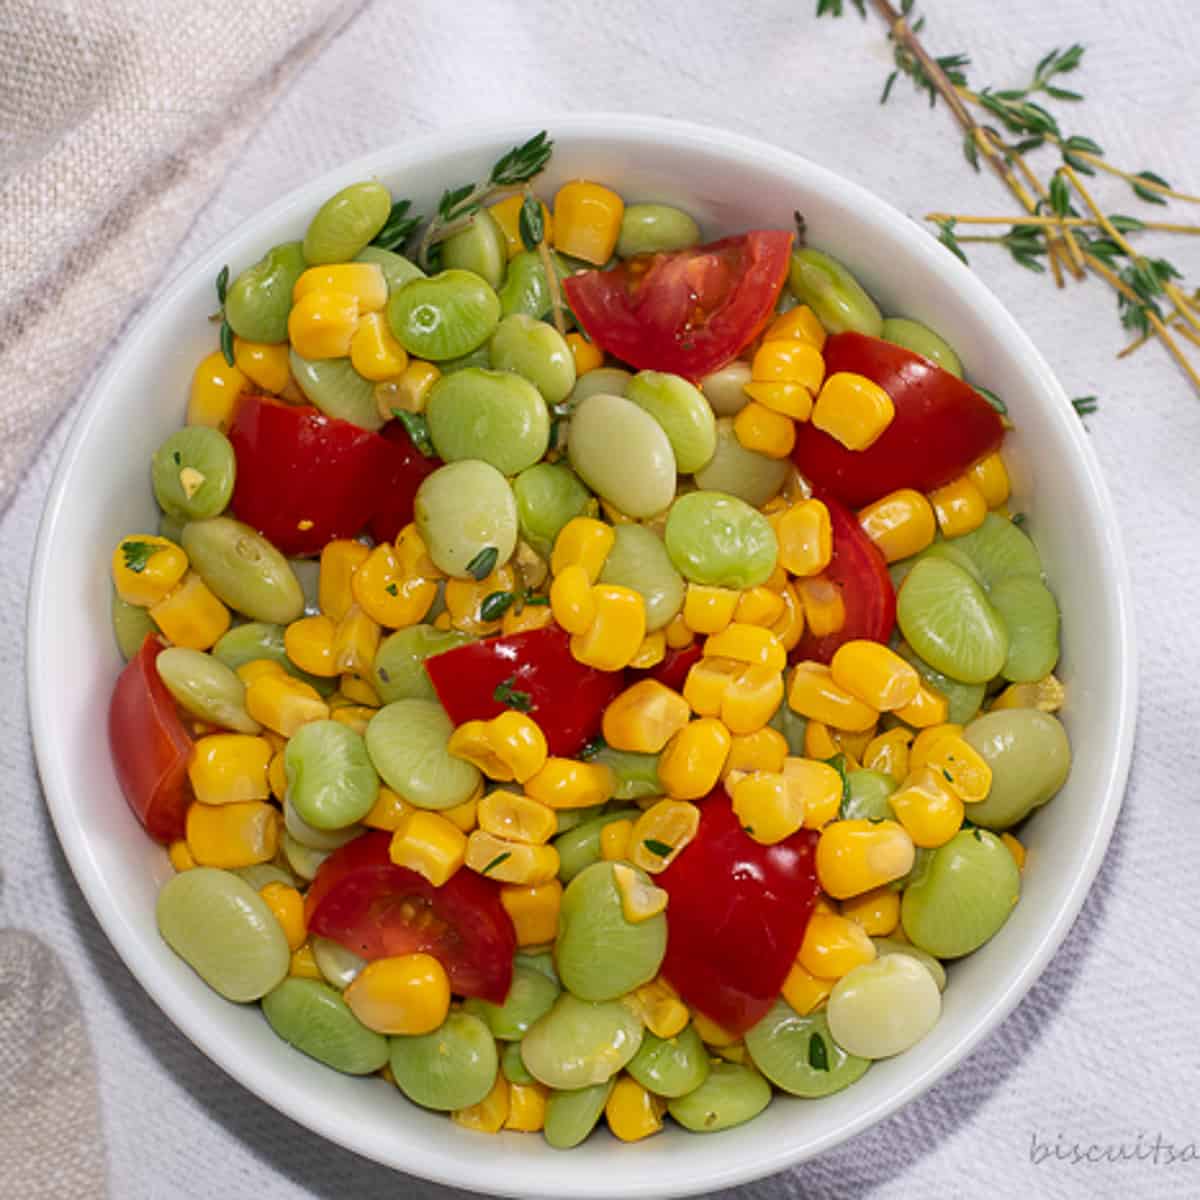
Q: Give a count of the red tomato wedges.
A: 8